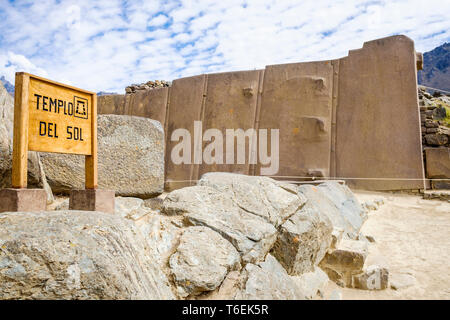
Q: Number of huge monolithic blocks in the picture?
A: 6